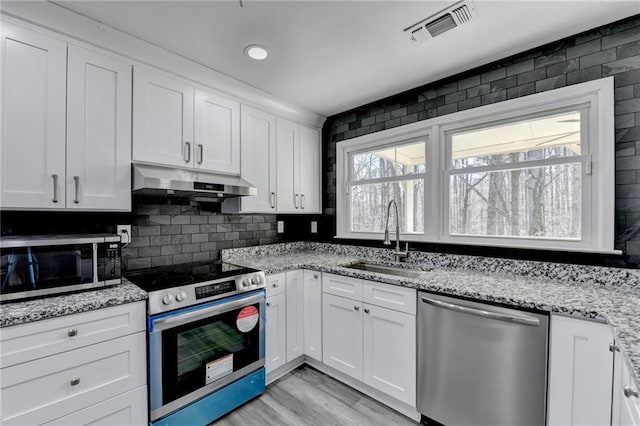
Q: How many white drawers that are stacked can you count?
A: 3